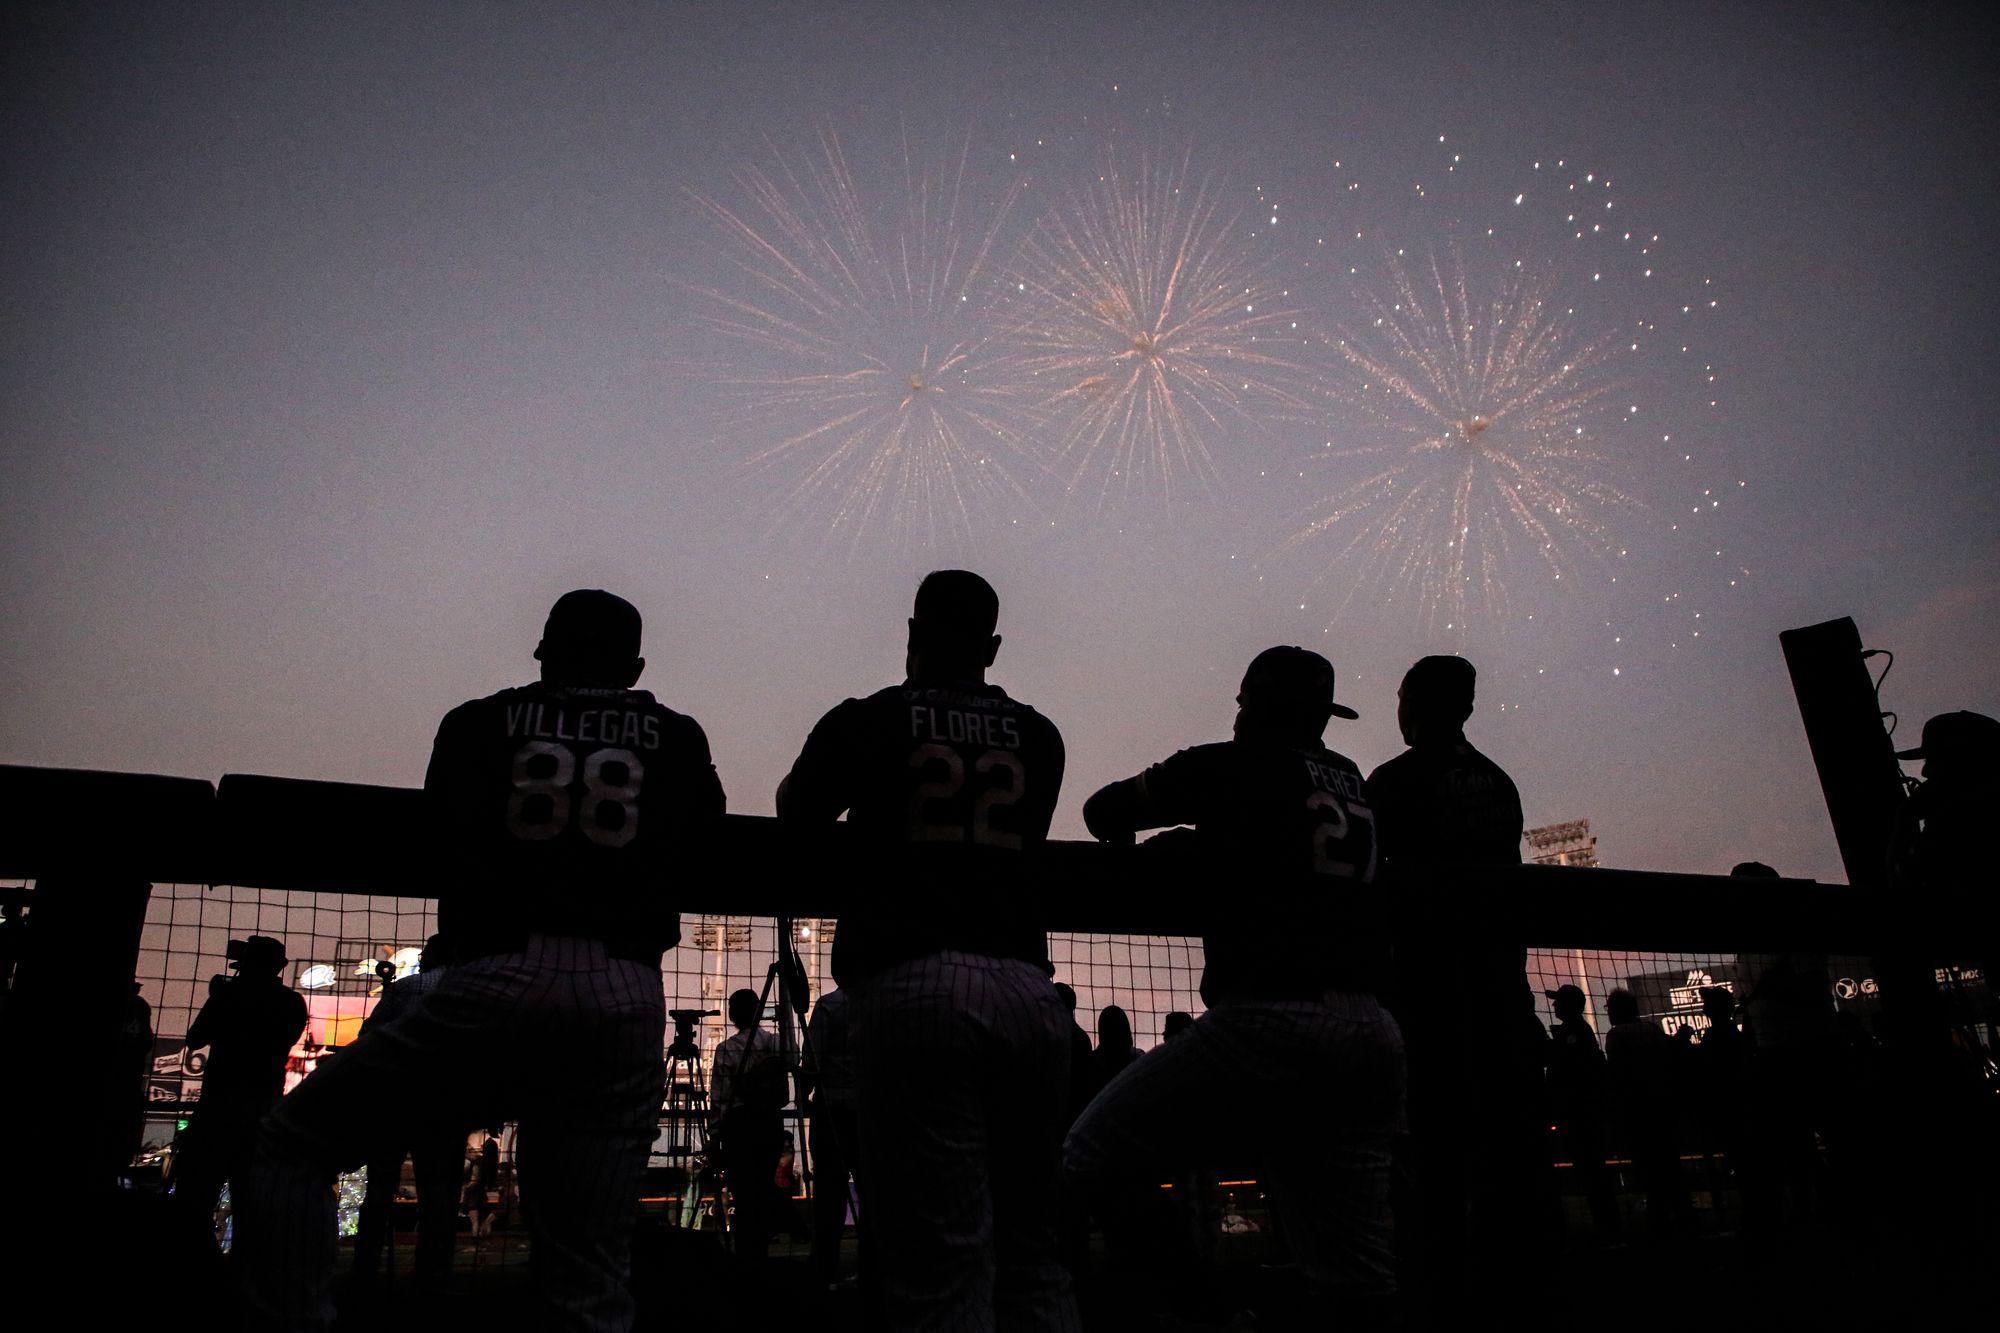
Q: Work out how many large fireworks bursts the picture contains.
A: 3